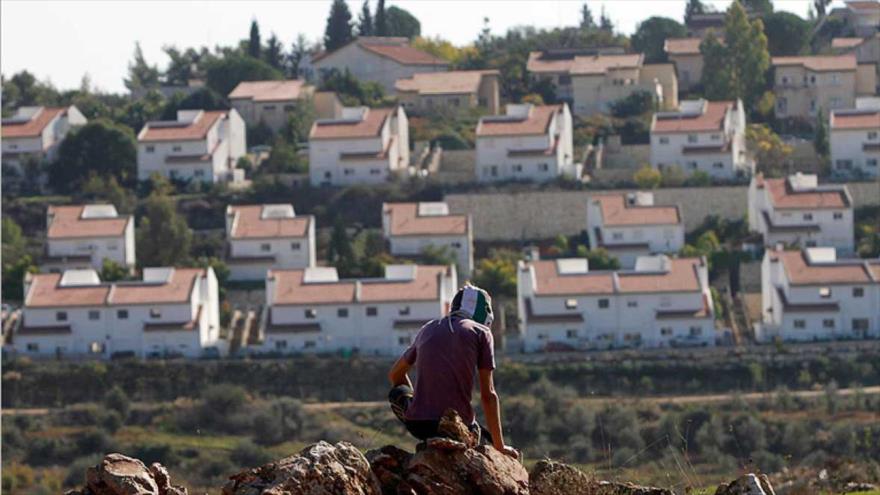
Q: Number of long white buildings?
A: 4